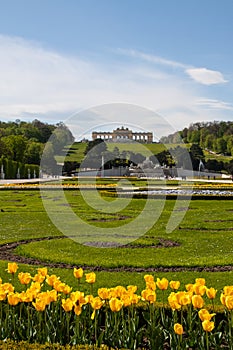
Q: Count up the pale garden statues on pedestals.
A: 4